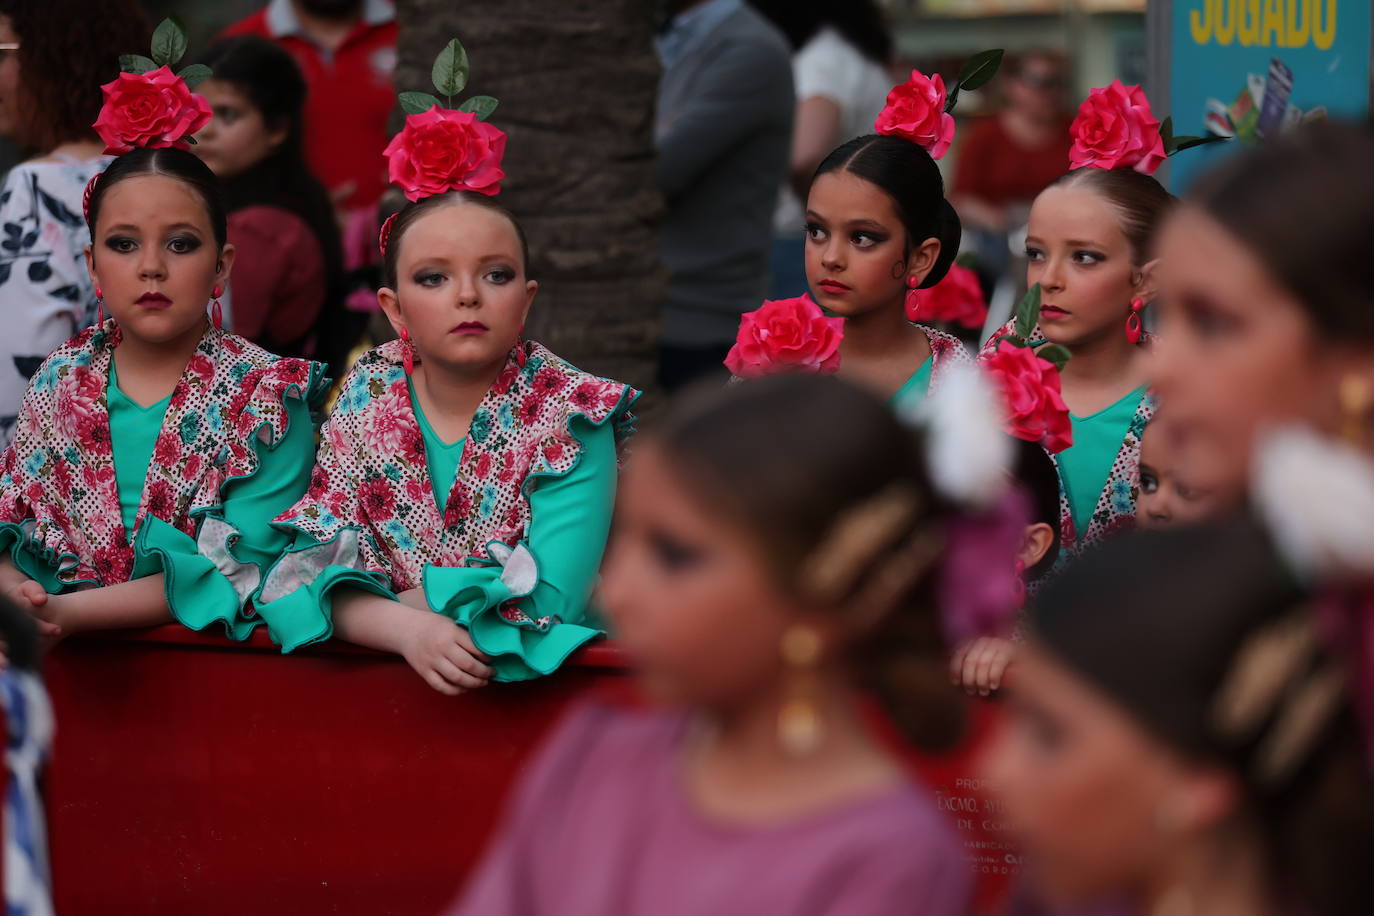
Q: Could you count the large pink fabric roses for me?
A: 7